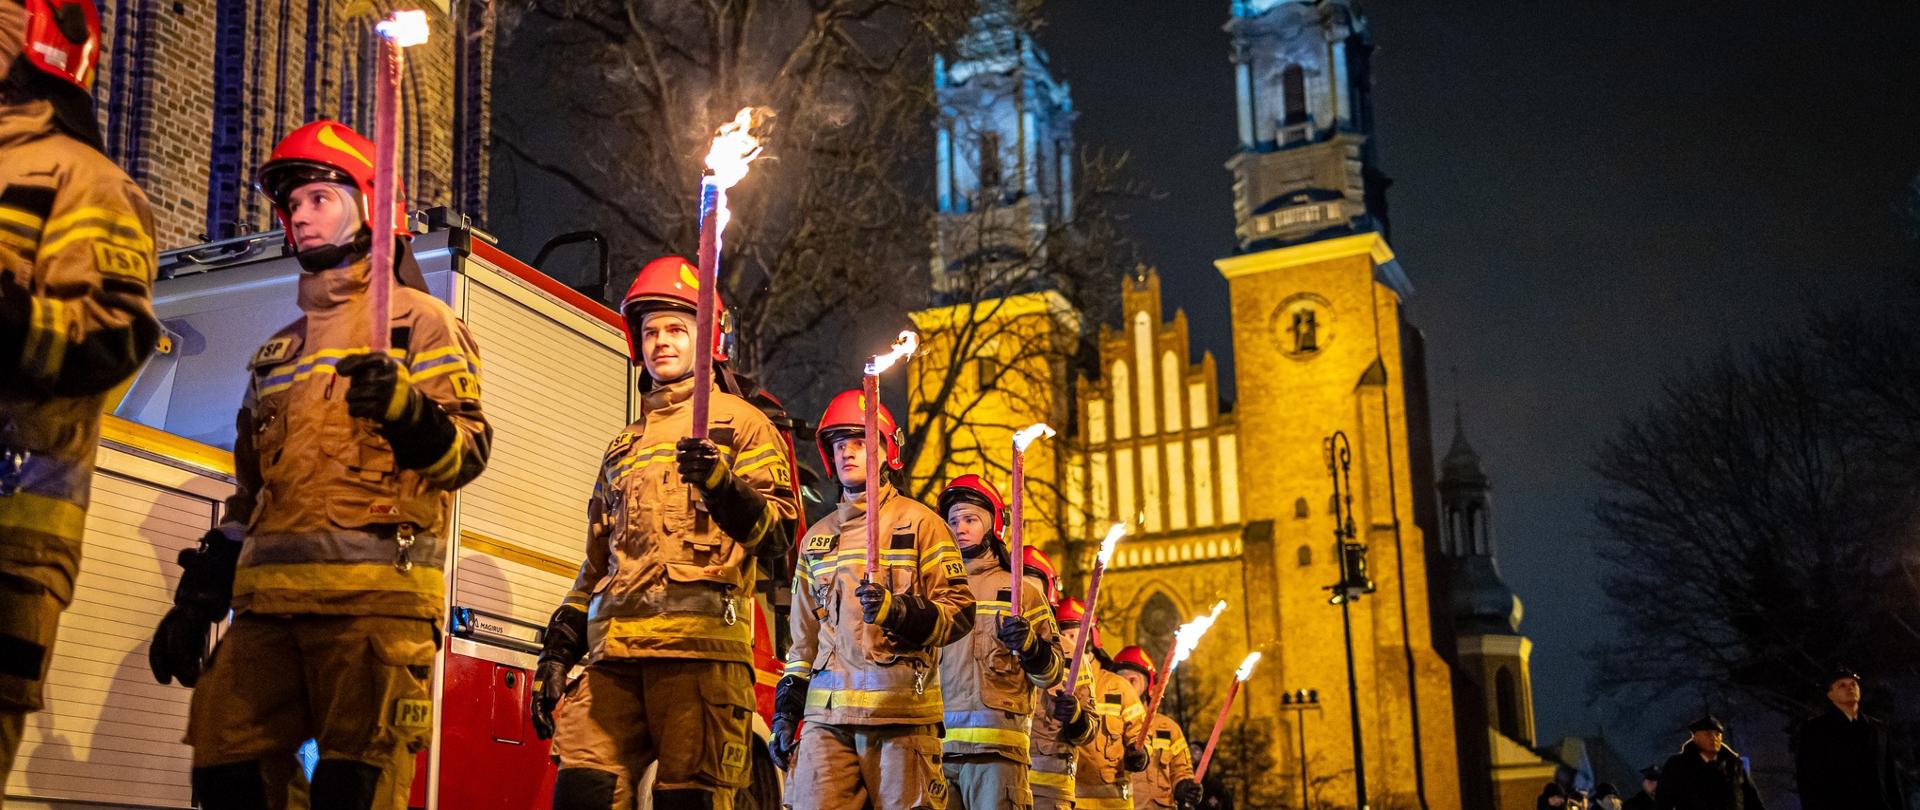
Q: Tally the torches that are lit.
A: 7